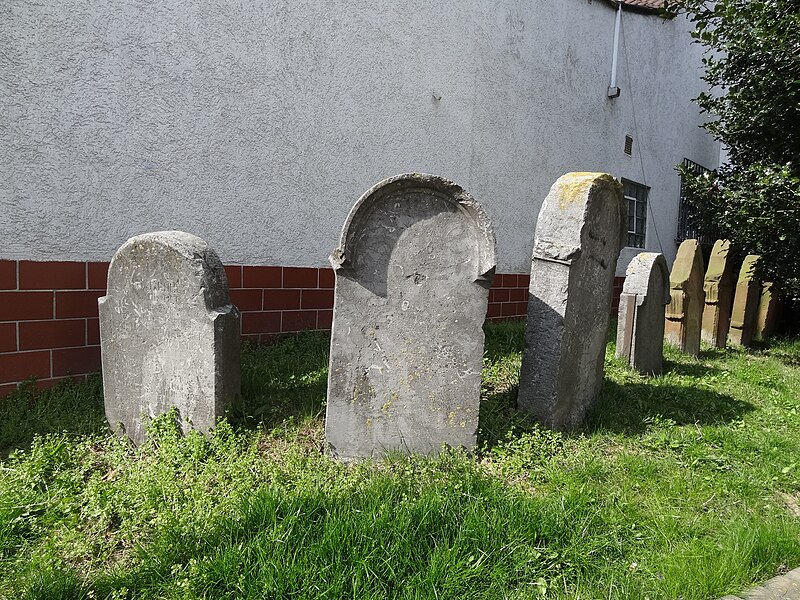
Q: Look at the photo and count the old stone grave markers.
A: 8